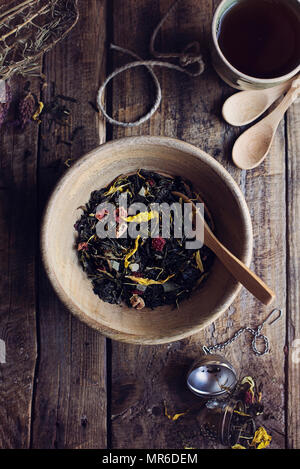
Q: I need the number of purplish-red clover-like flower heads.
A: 2